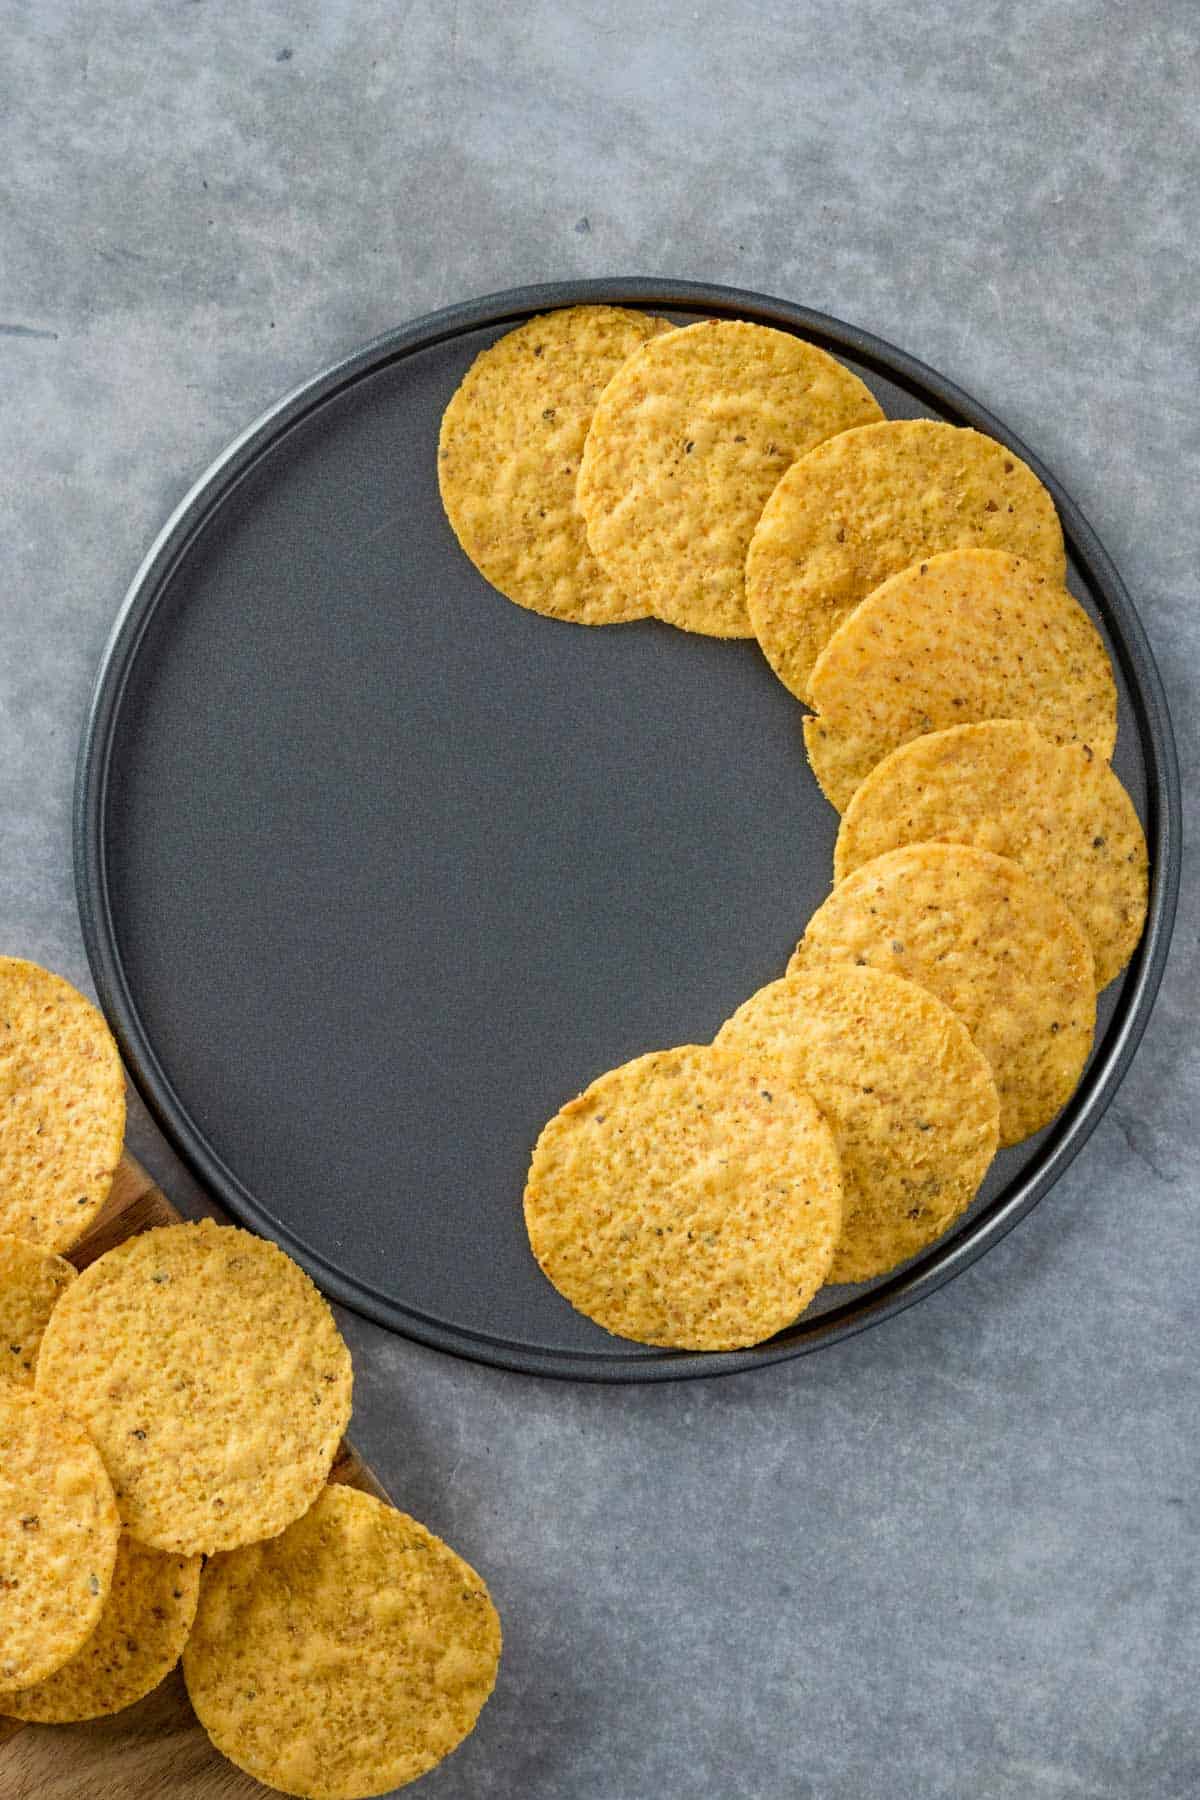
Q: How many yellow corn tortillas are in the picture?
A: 14